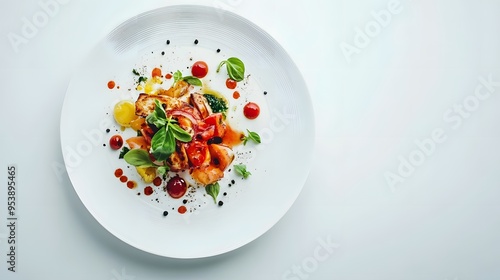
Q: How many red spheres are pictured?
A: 4